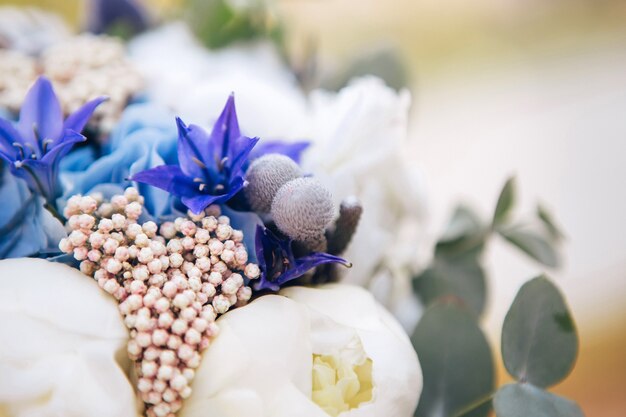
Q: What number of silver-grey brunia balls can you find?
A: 2